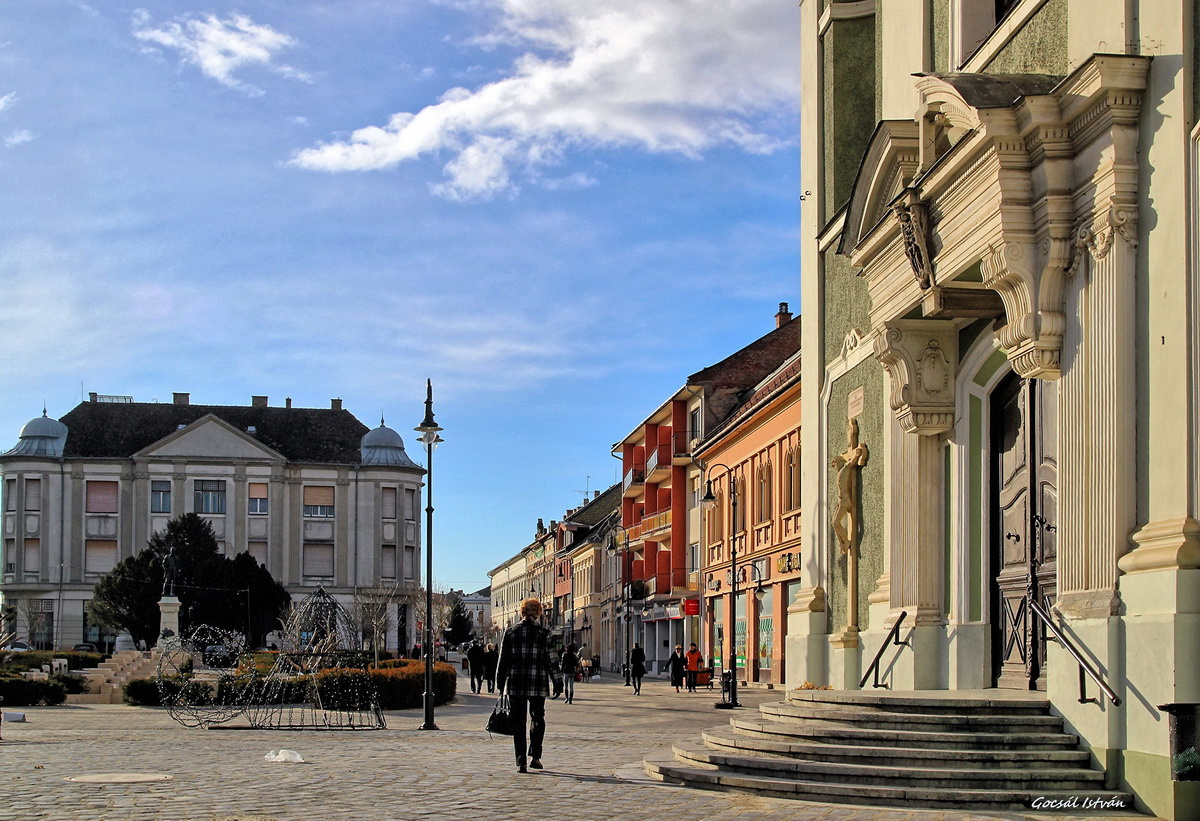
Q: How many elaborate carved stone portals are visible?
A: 1